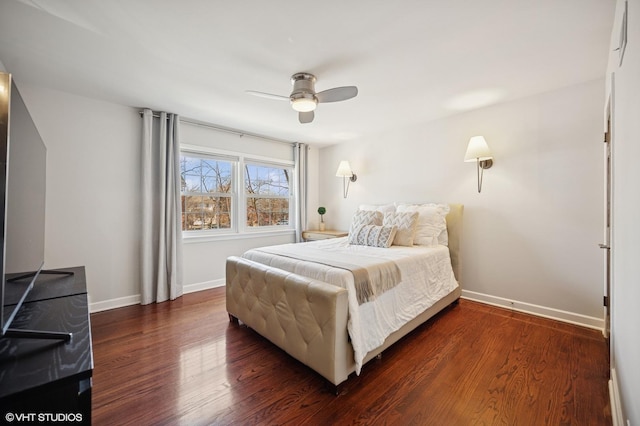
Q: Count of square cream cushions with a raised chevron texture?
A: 2